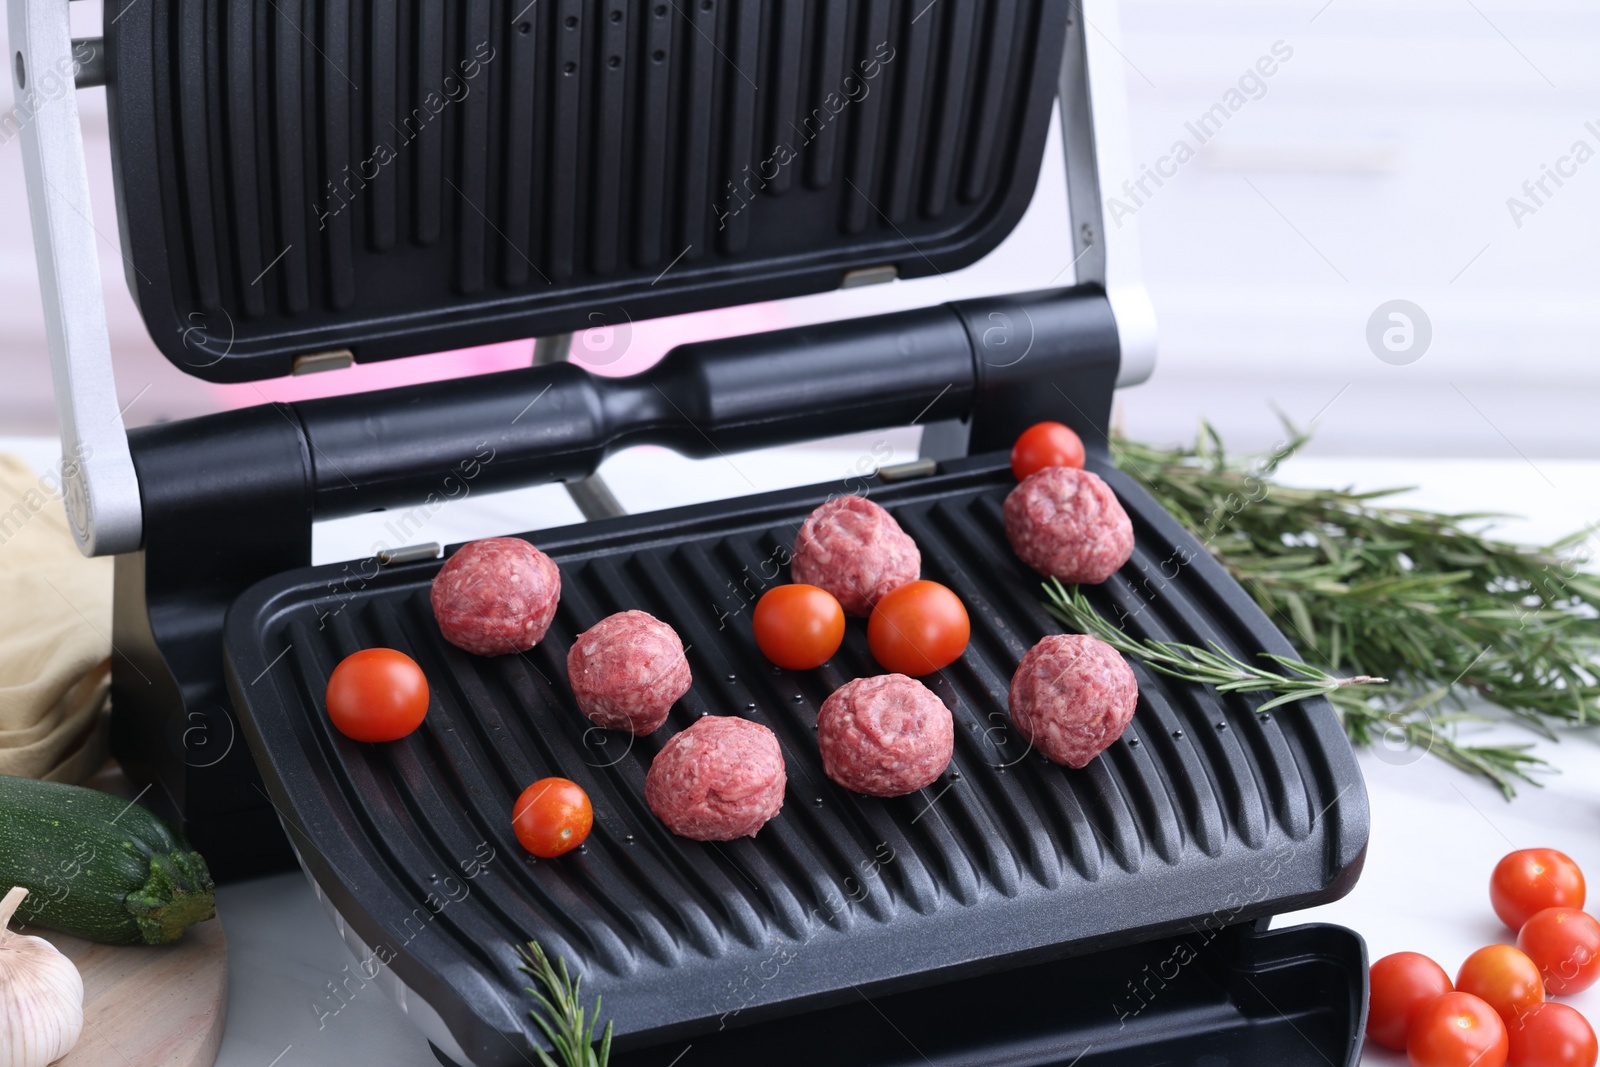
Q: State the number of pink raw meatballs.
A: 7